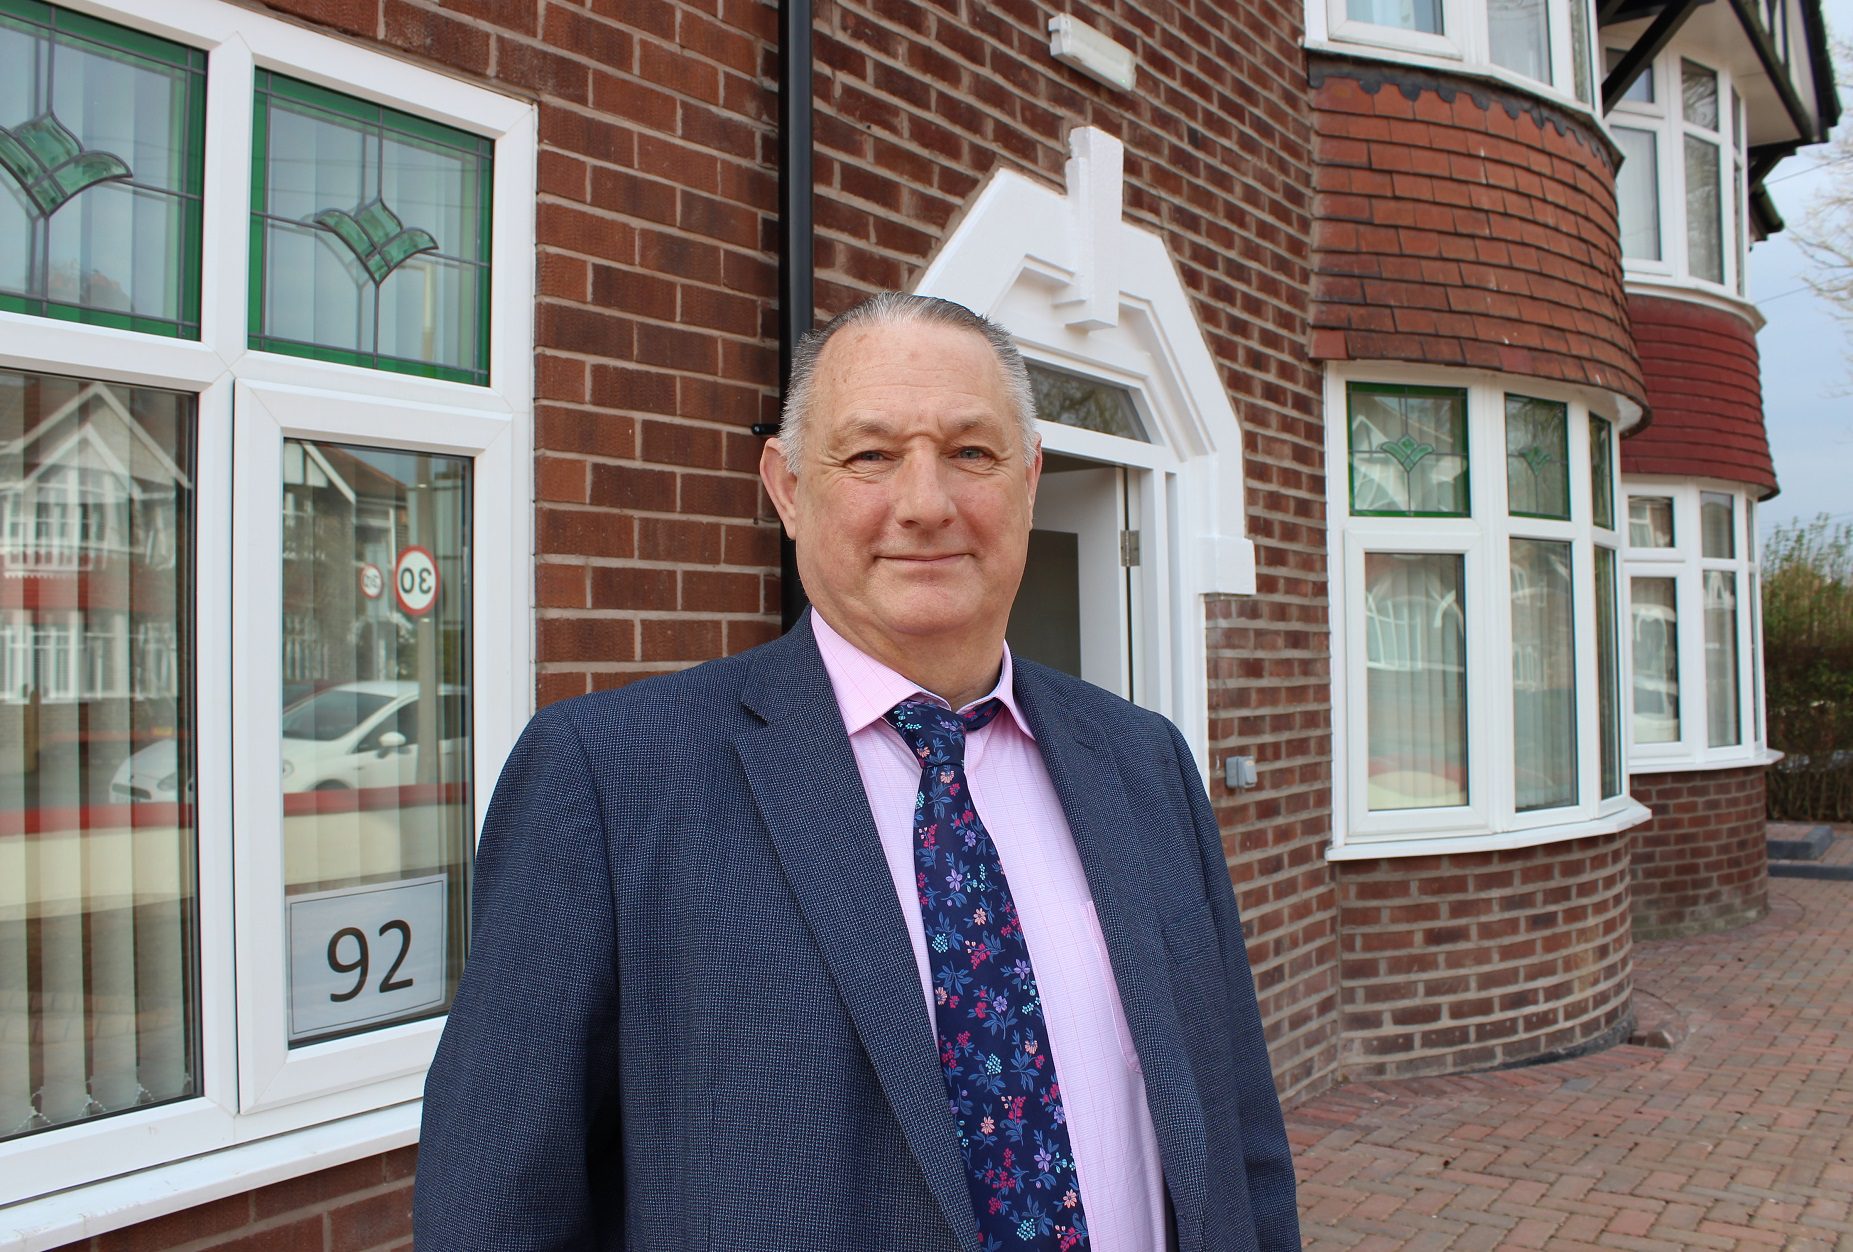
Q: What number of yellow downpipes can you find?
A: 0